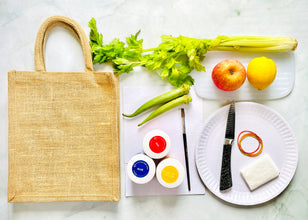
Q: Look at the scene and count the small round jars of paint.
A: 3